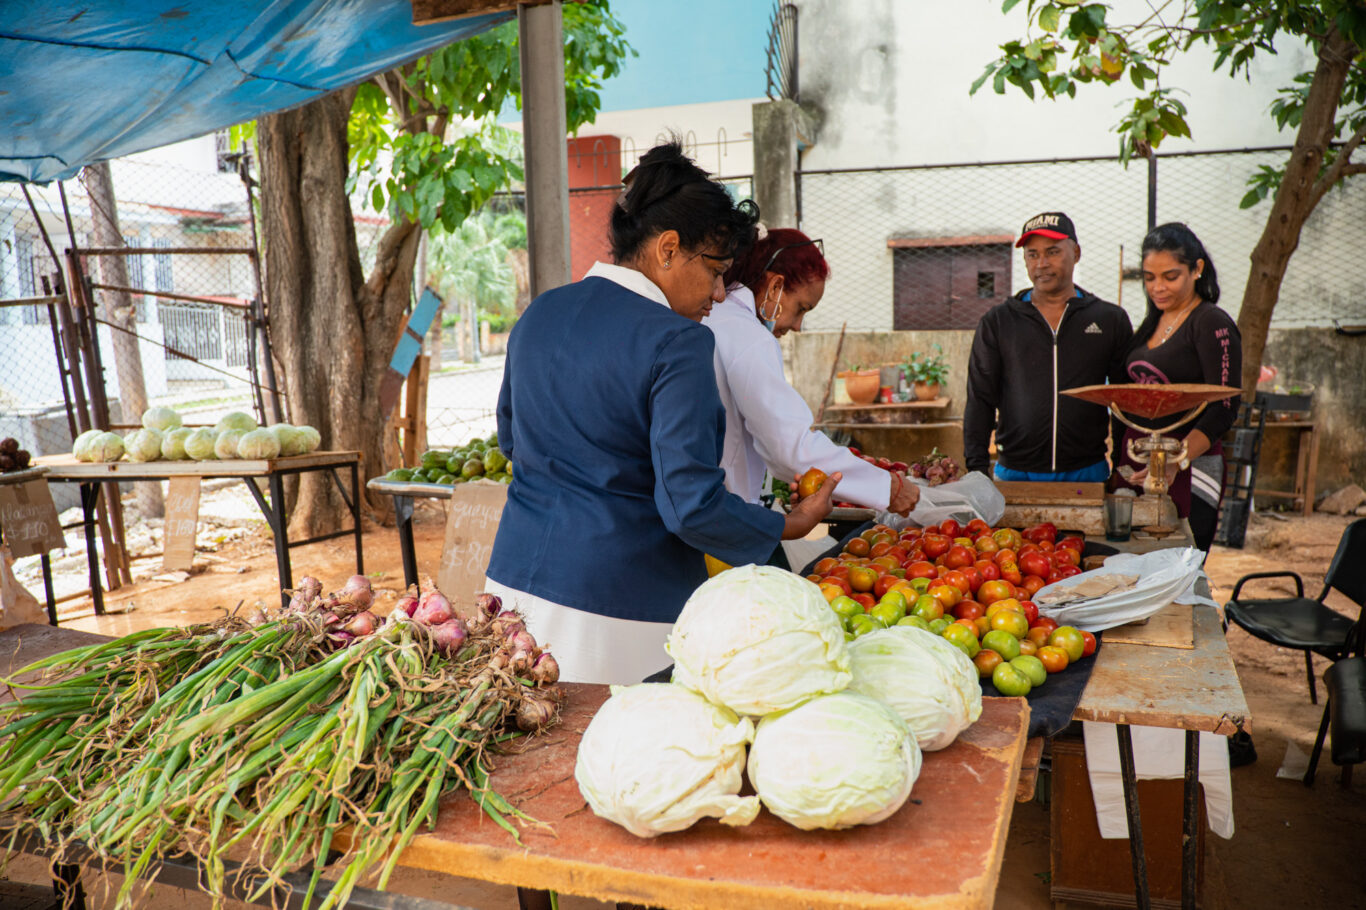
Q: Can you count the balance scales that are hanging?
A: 0